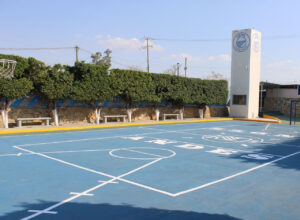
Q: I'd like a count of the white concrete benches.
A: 3